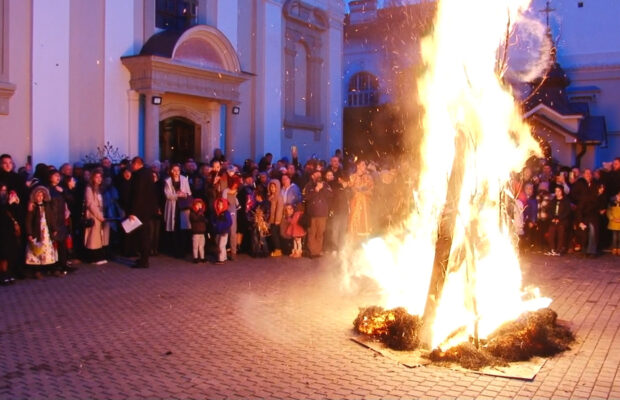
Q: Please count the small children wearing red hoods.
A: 2